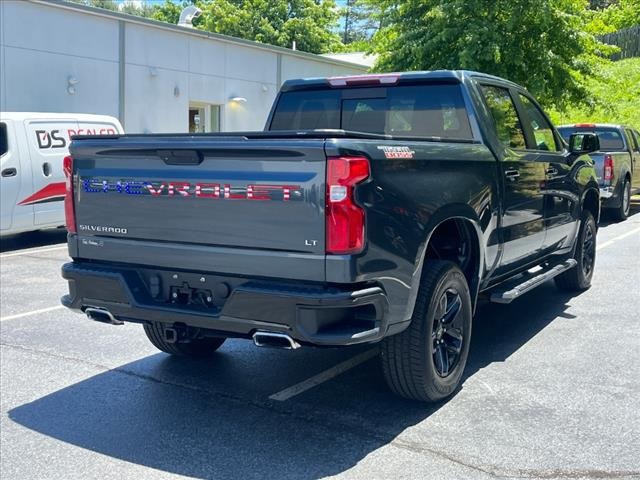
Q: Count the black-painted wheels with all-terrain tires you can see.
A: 2